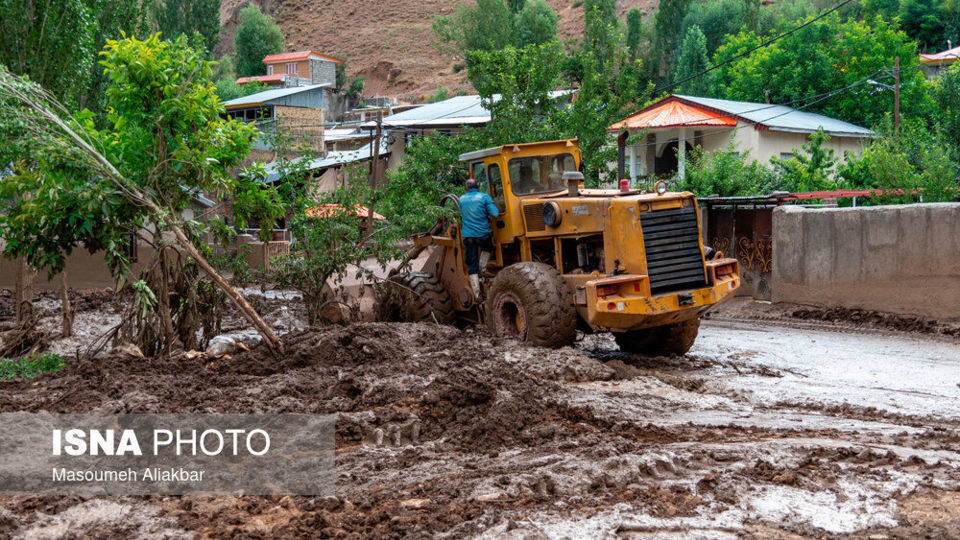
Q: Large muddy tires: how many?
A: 3